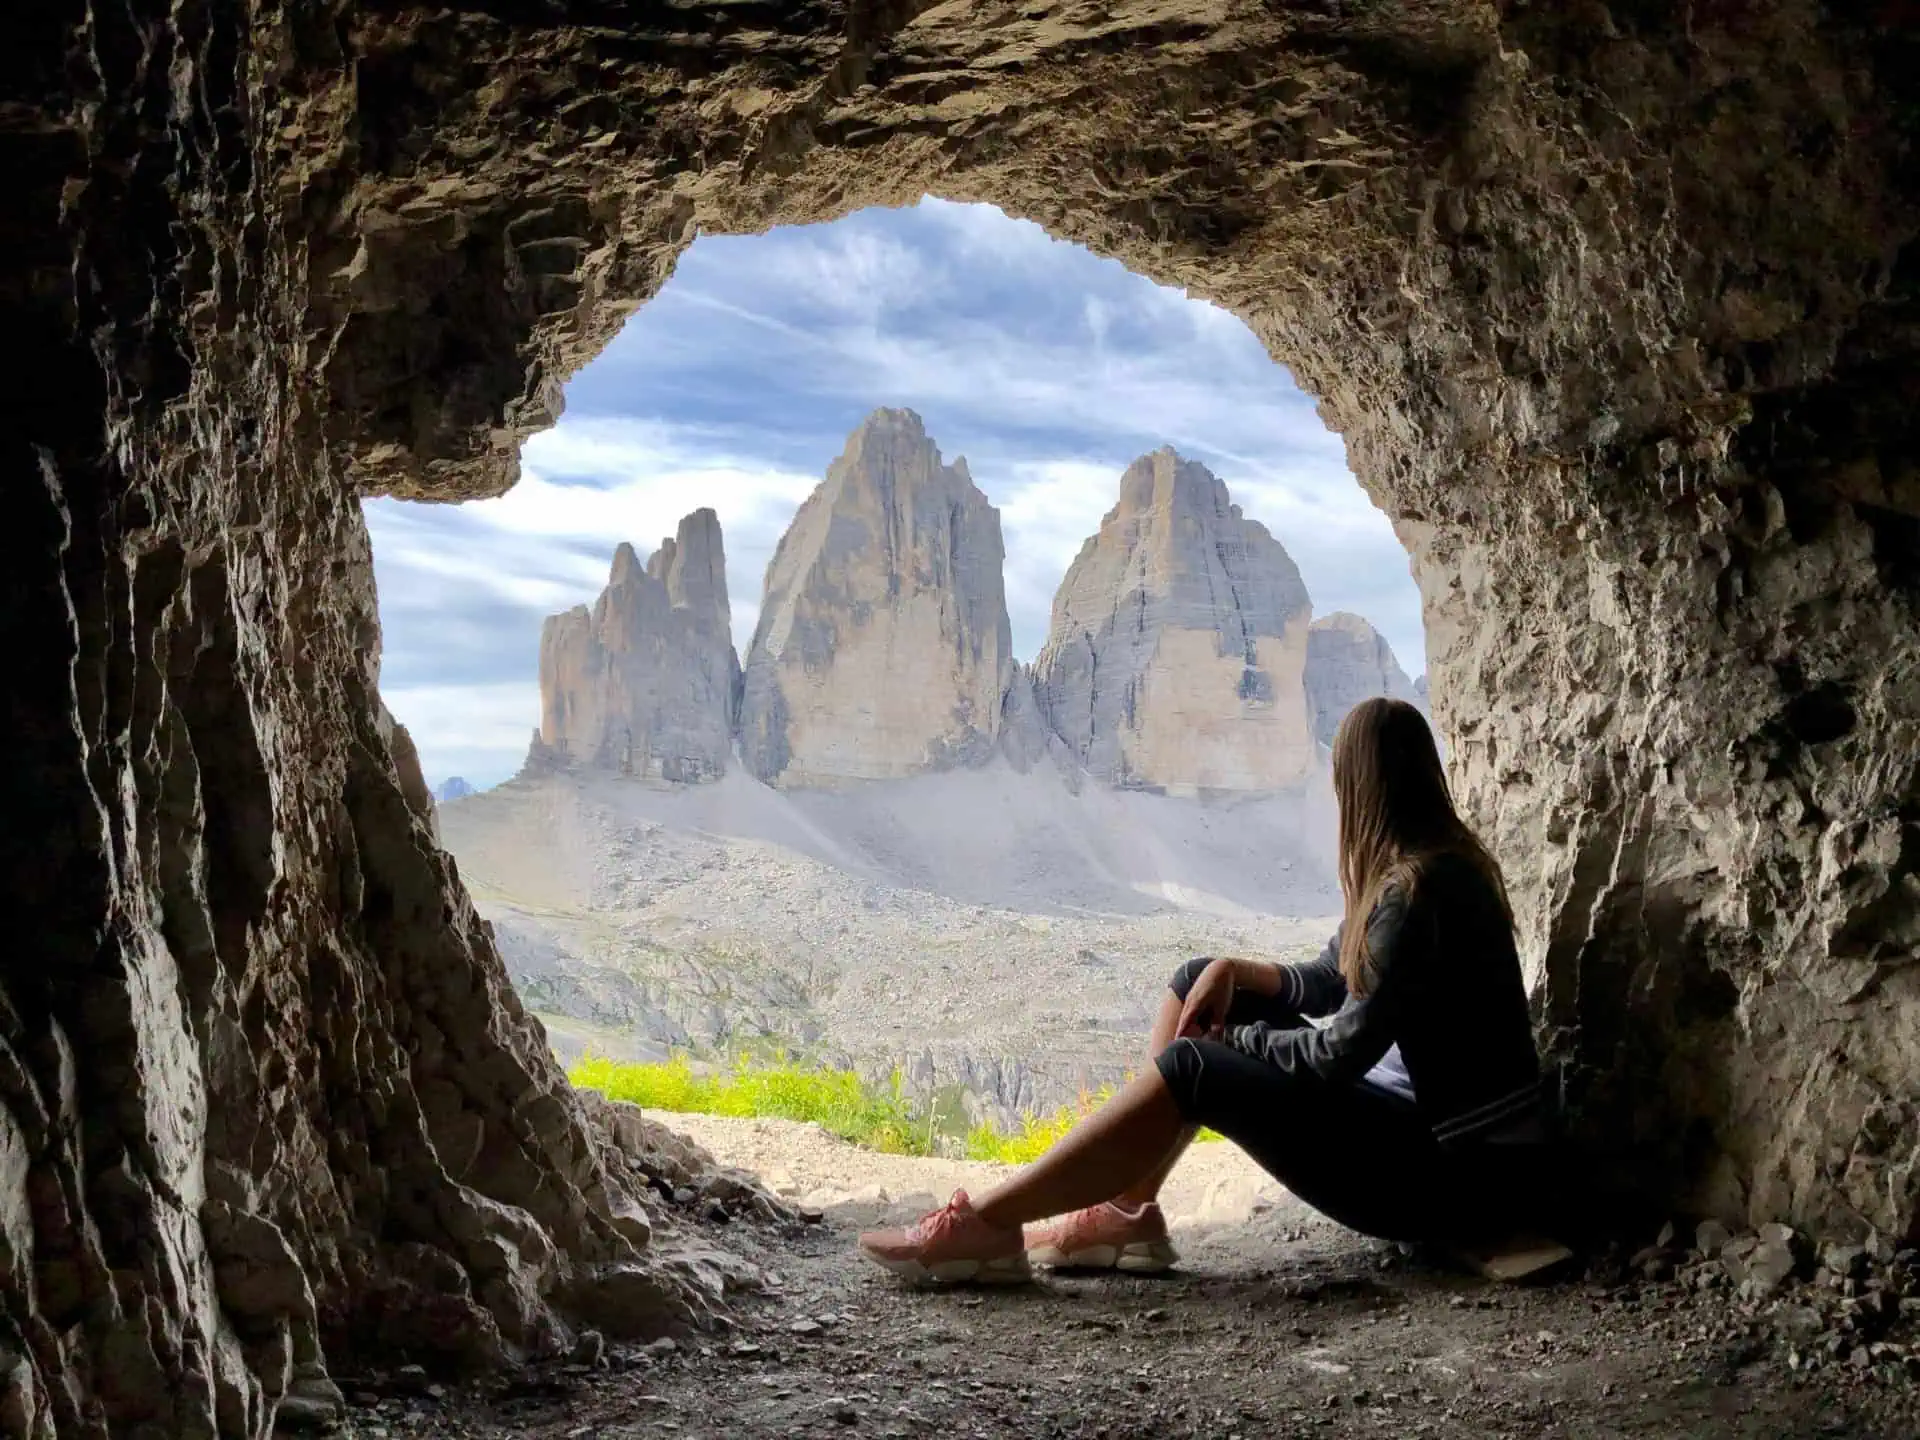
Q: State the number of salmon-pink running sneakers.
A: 2